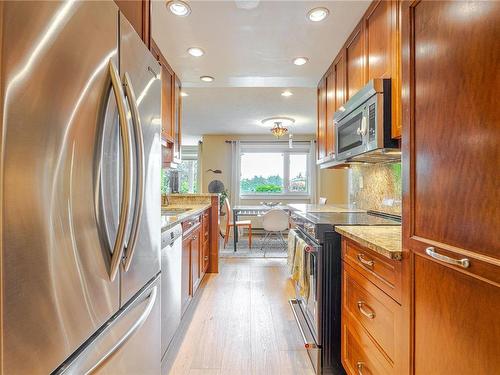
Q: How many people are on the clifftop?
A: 0